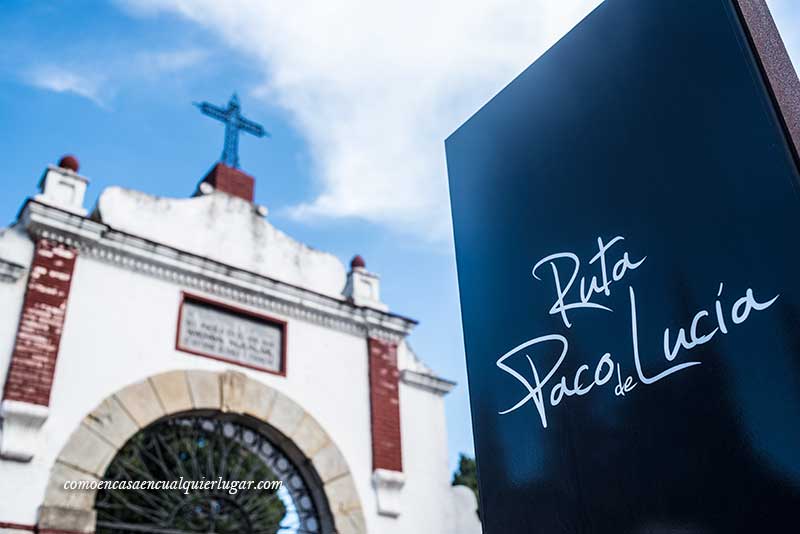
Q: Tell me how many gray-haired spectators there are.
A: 0